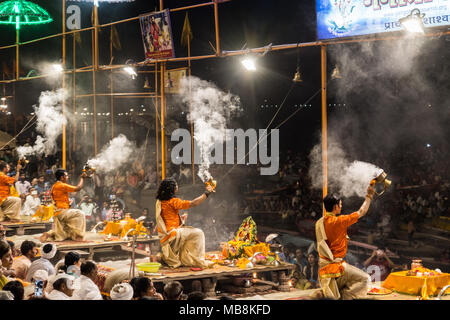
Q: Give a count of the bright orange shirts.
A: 4